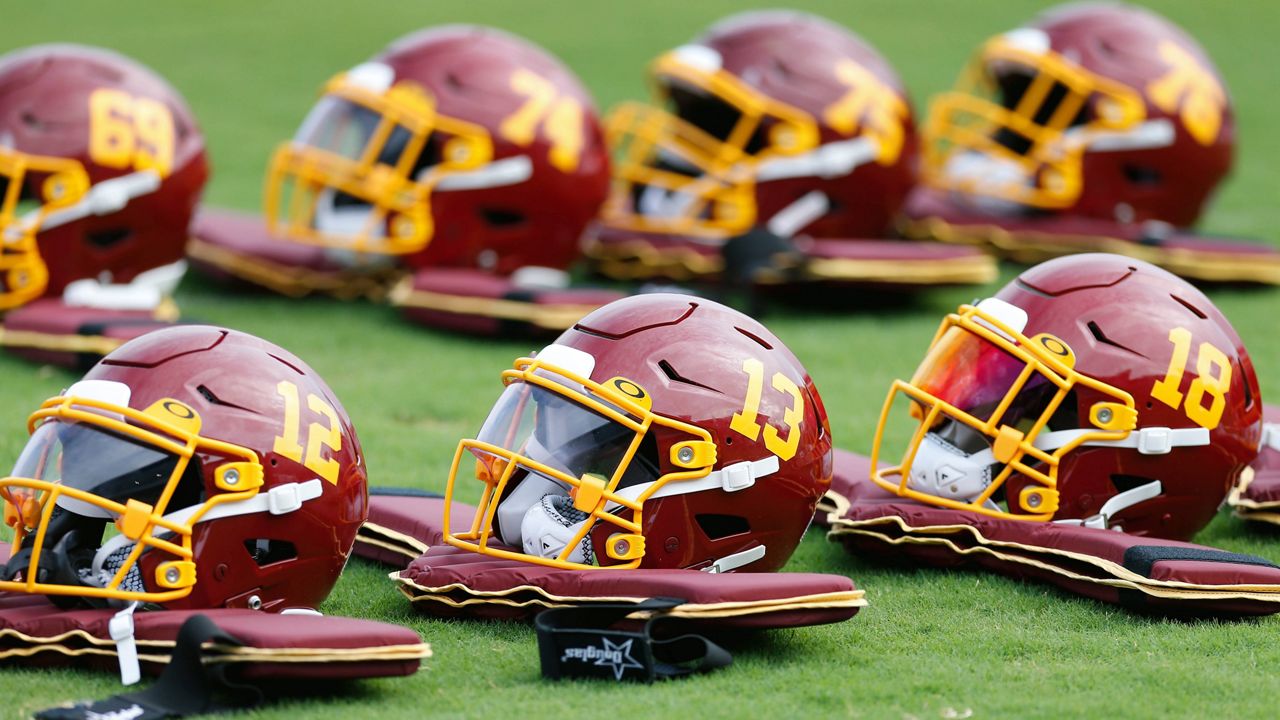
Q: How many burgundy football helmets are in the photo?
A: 7